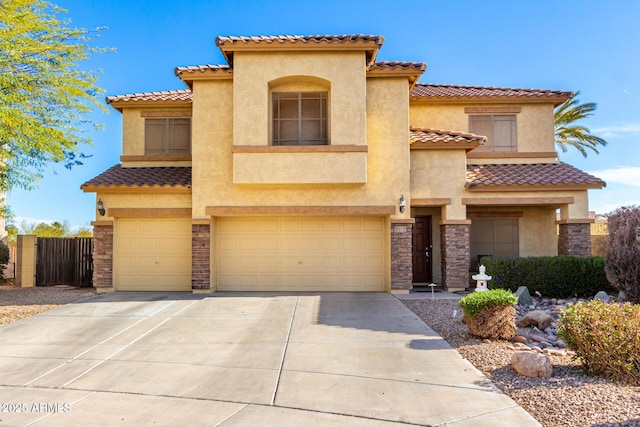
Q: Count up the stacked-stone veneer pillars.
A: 5